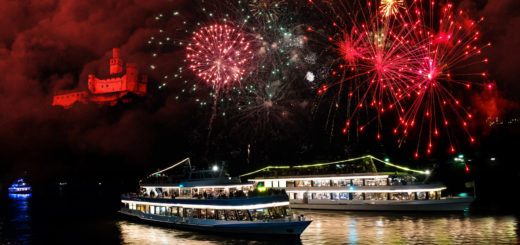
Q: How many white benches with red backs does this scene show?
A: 0